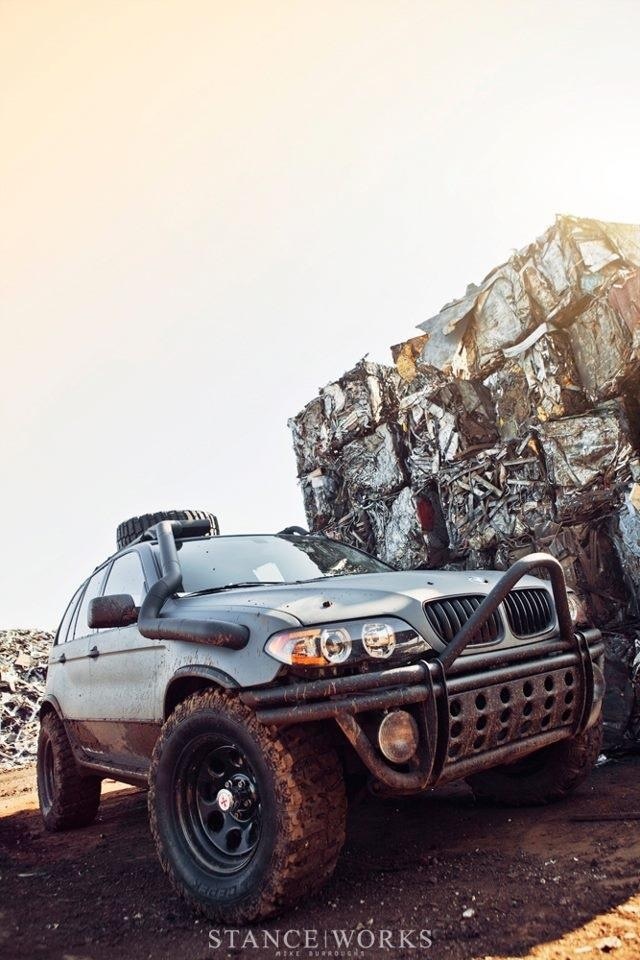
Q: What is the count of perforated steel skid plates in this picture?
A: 1